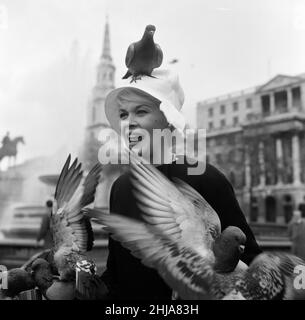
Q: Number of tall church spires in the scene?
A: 1